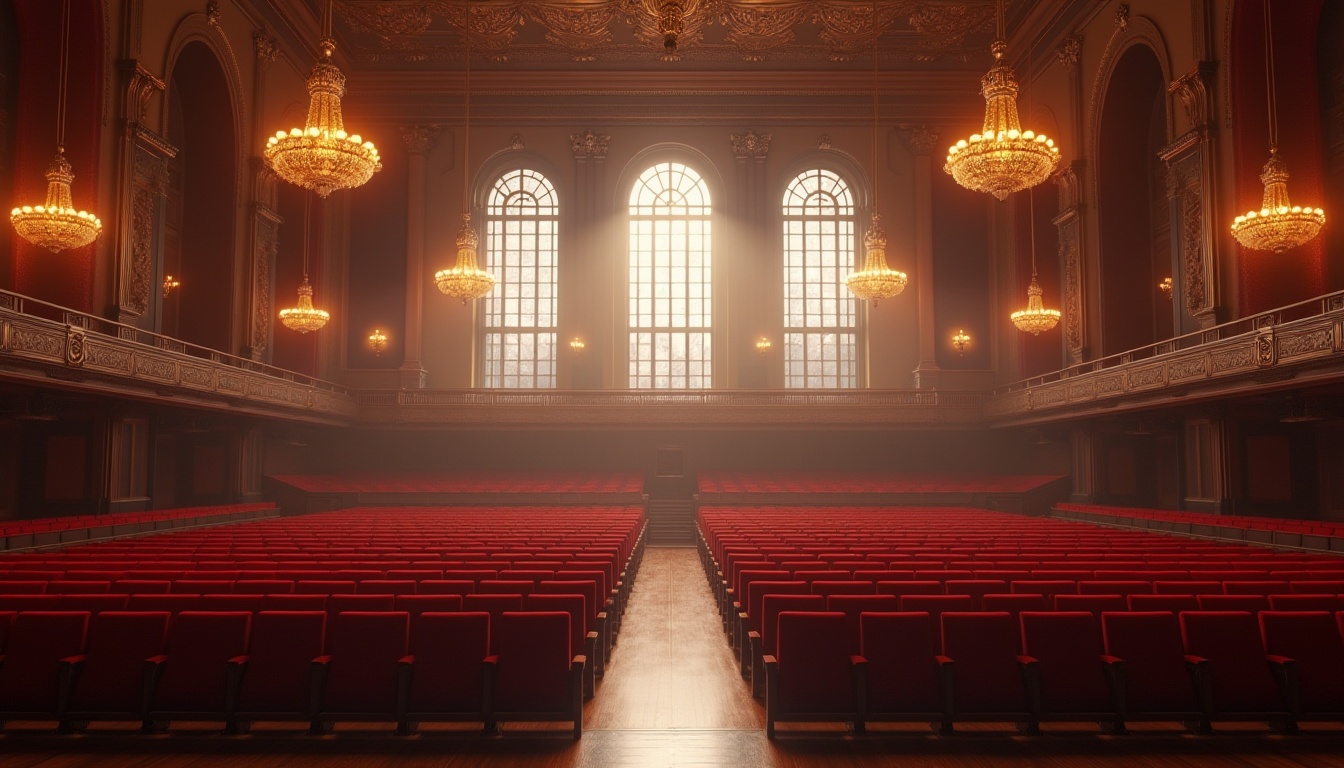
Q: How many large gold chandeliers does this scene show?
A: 8